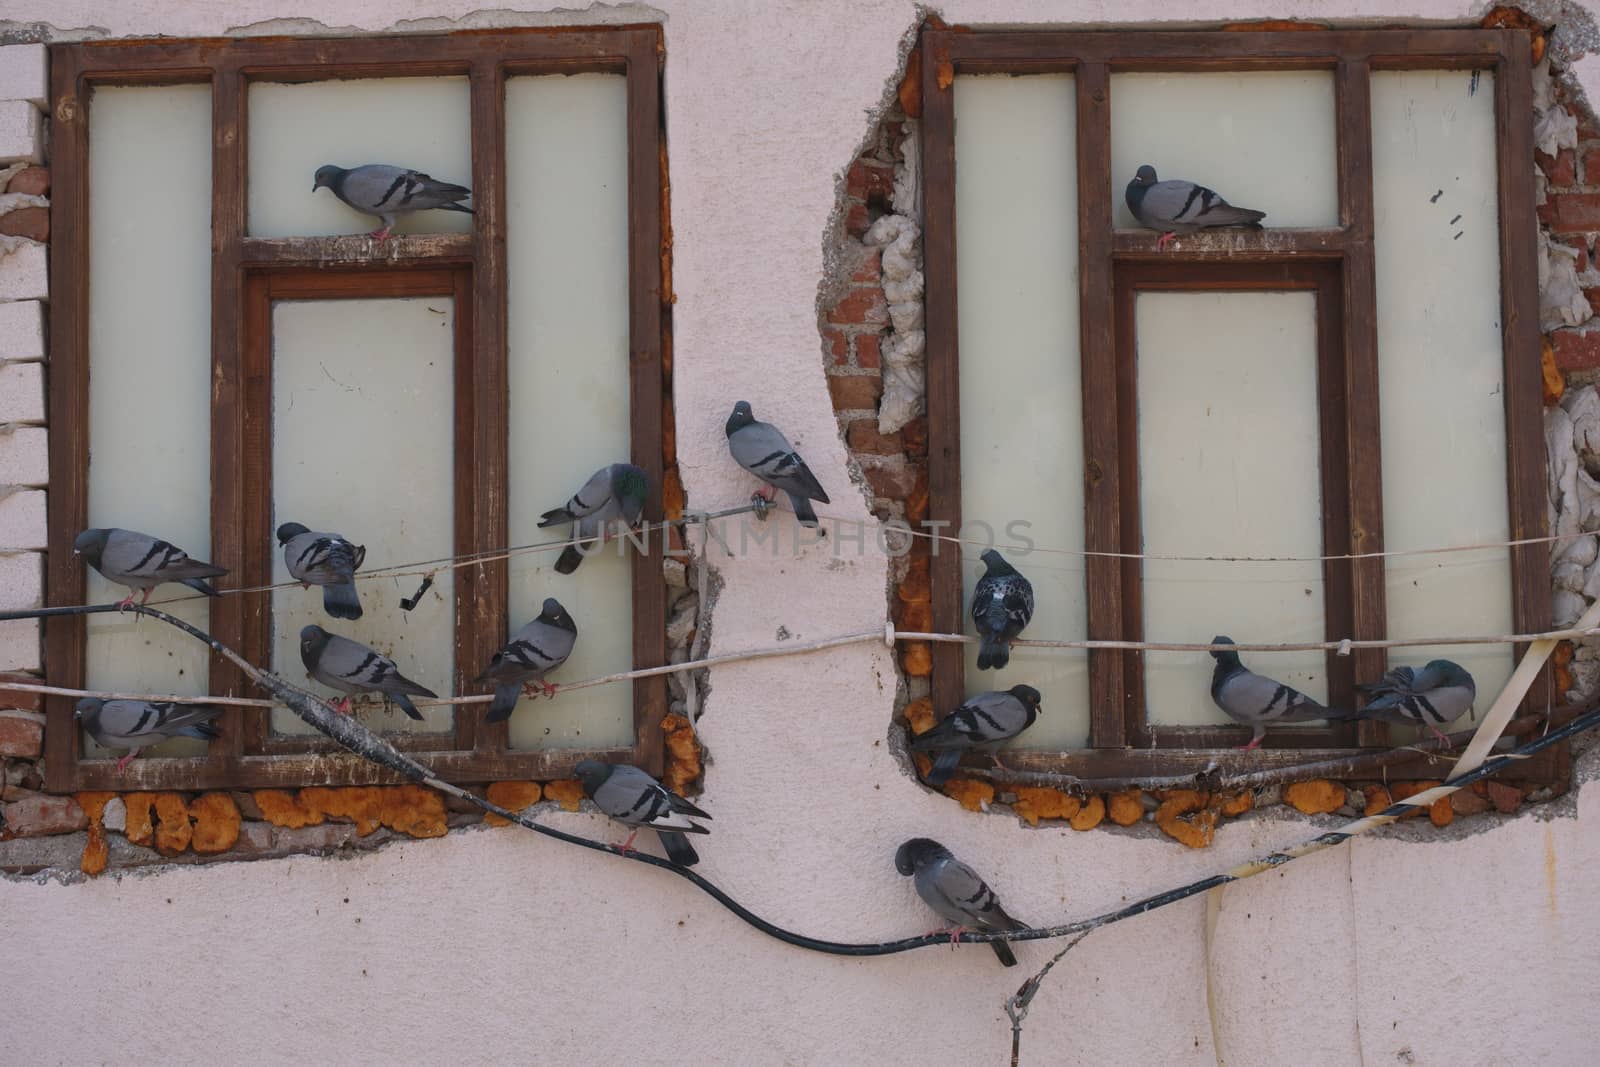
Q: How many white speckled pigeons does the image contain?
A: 1